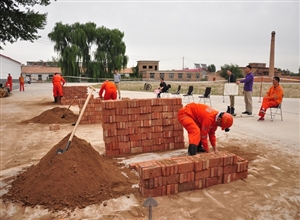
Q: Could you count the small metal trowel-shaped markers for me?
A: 1